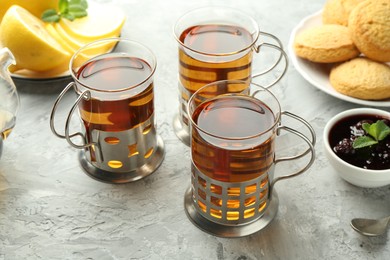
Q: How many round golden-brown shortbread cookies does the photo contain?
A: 4